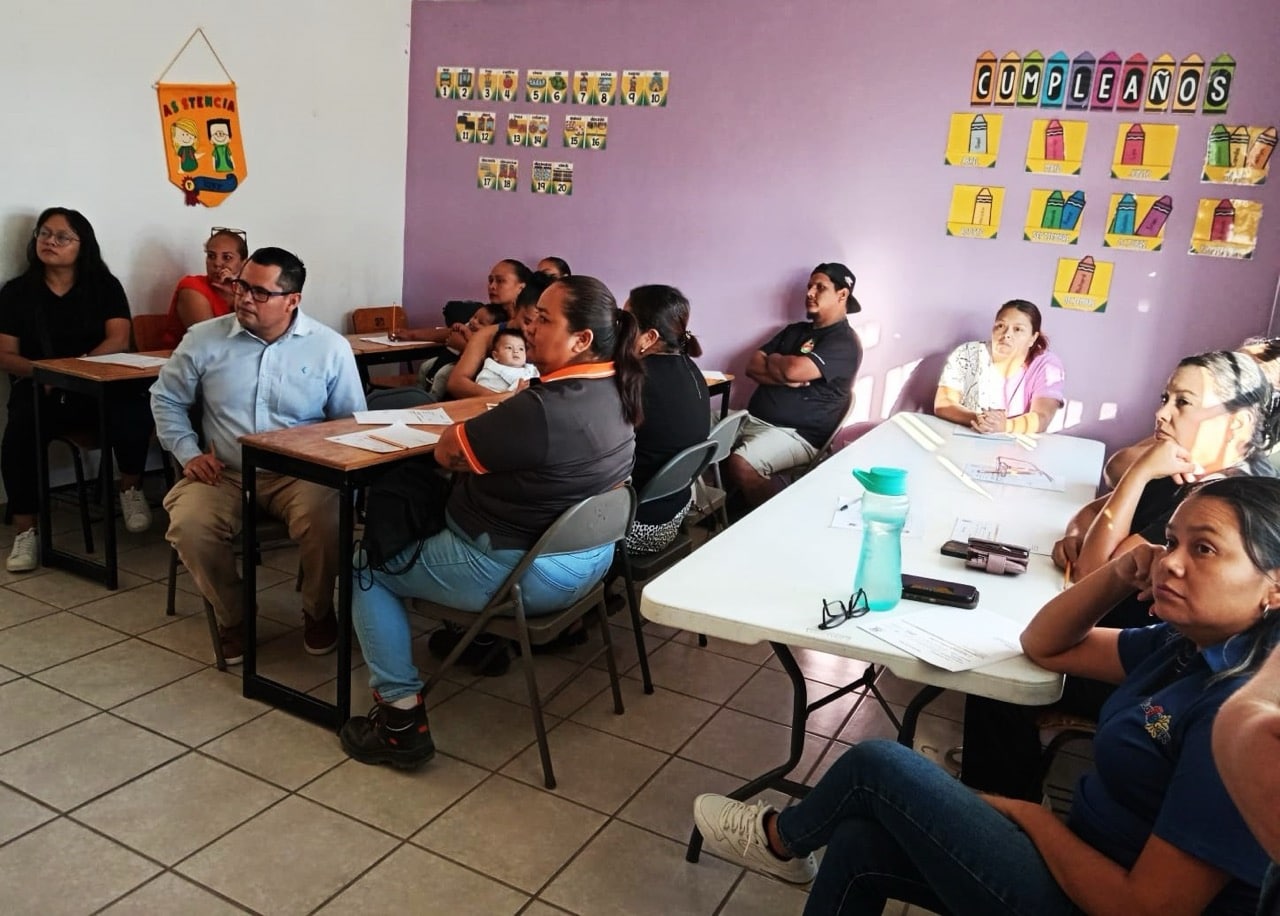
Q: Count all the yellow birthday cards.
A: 9